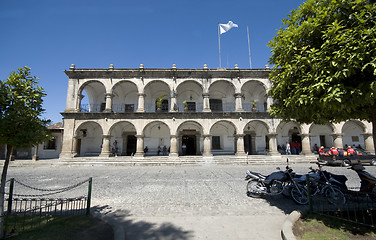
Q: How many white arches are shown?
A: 15